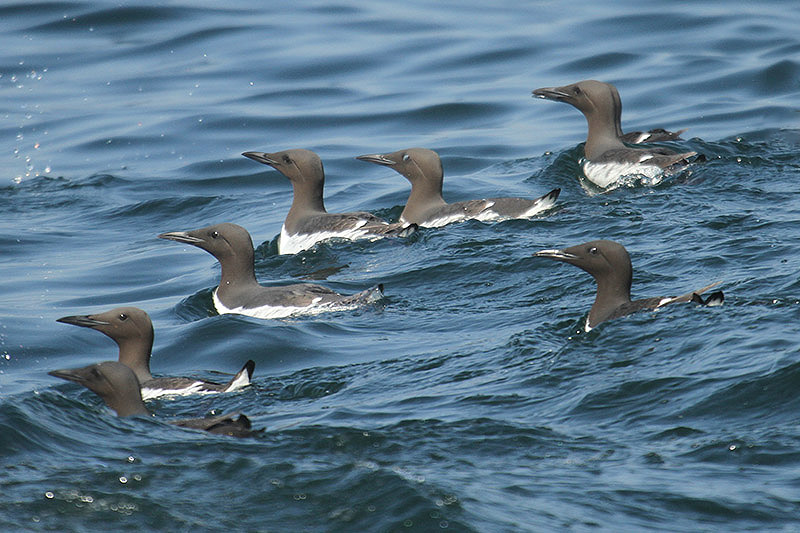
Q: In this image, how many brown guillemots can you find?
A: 8